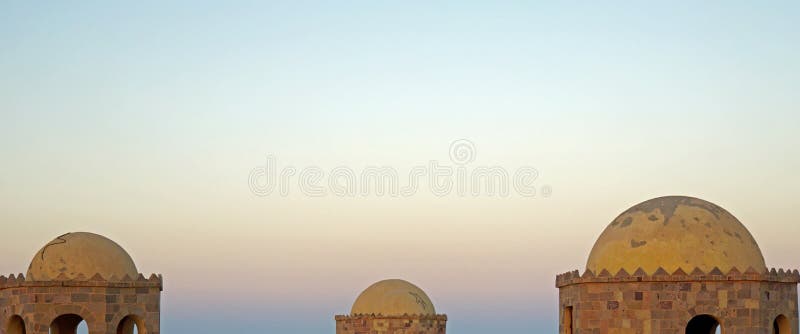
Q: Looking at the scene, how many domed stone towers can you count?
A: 3